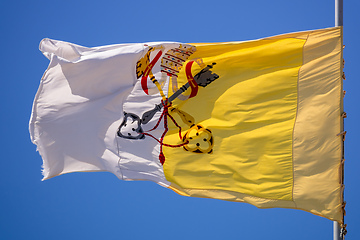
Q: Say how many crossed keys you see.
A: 2